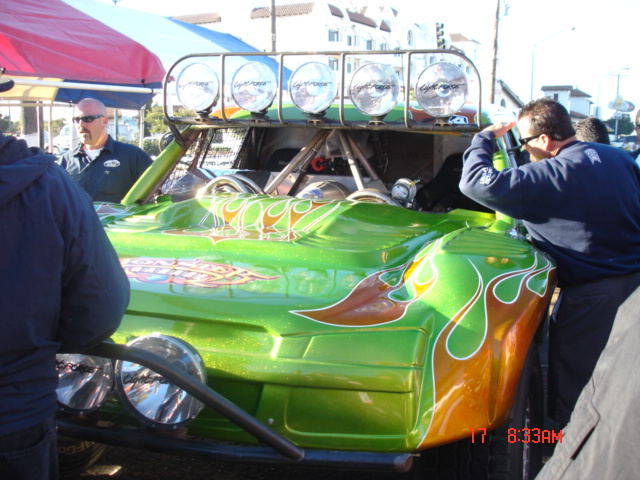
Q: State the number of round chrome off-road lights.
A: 7